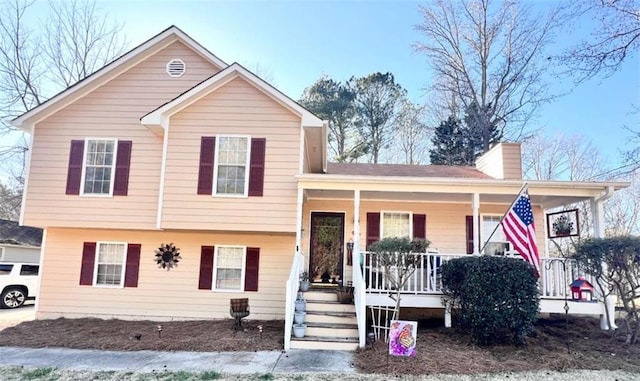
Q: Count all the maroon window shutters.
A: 11